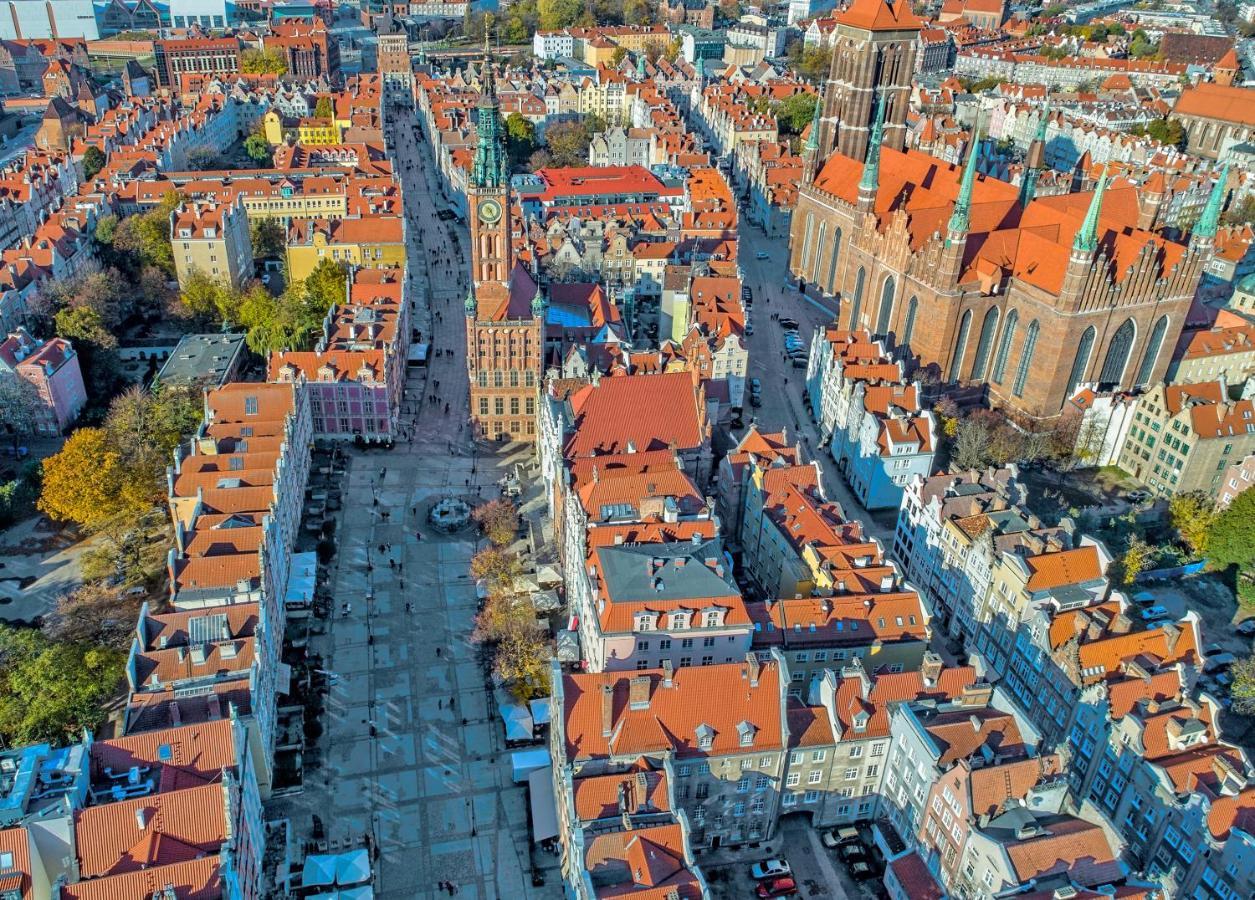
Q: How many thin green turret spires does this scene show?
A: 6